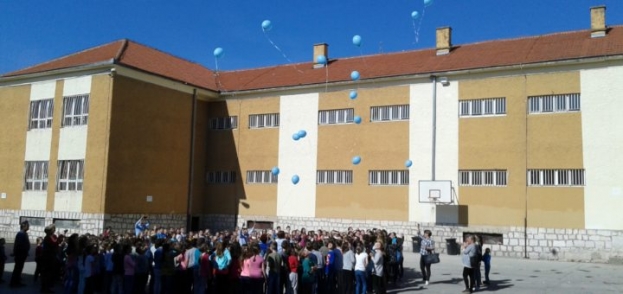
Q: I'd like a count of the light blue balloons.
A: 15